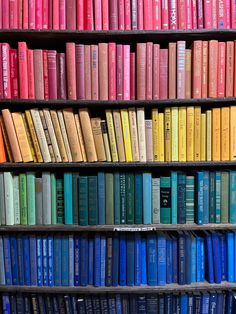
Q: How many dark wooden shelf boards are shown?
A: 5